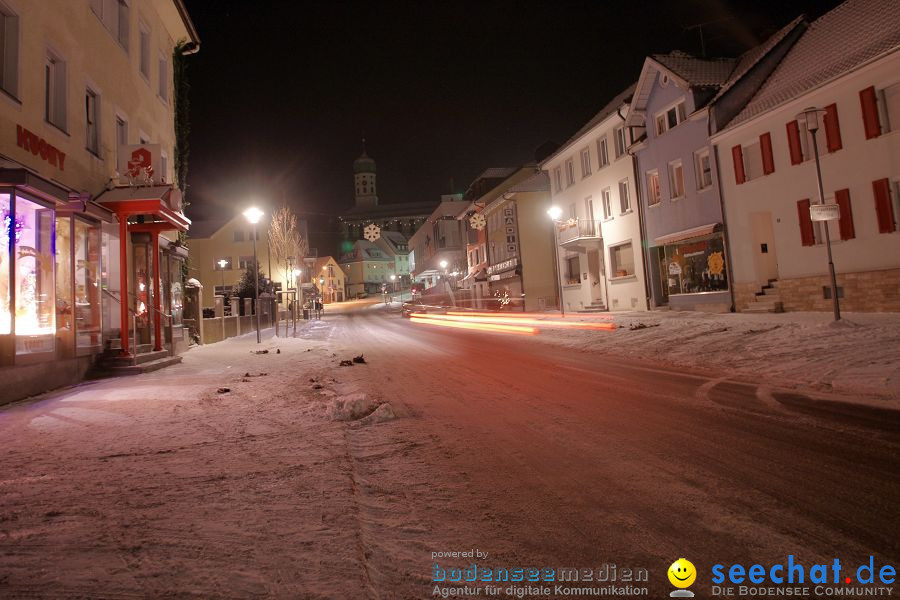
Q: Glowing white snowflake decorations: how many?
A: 2